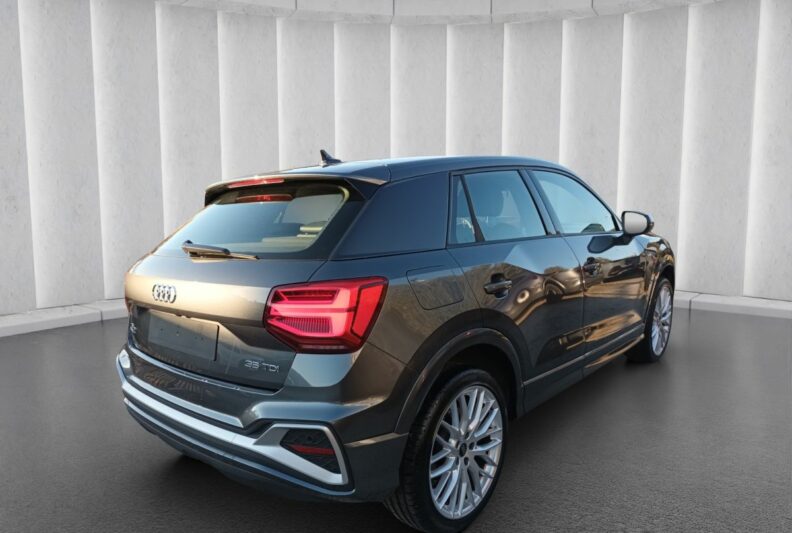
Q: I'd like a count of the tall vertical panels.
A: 14